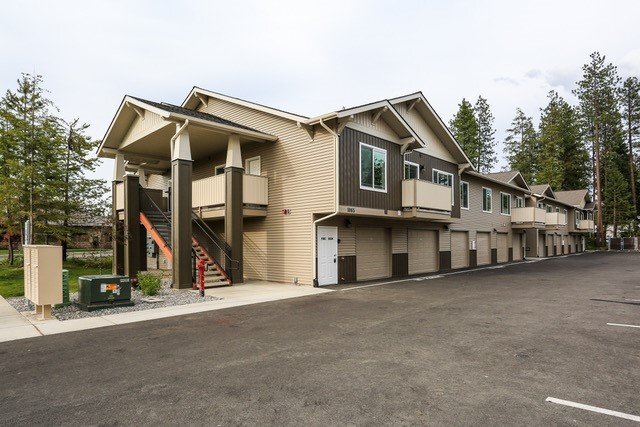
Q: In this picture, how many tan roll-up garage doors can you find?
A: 12